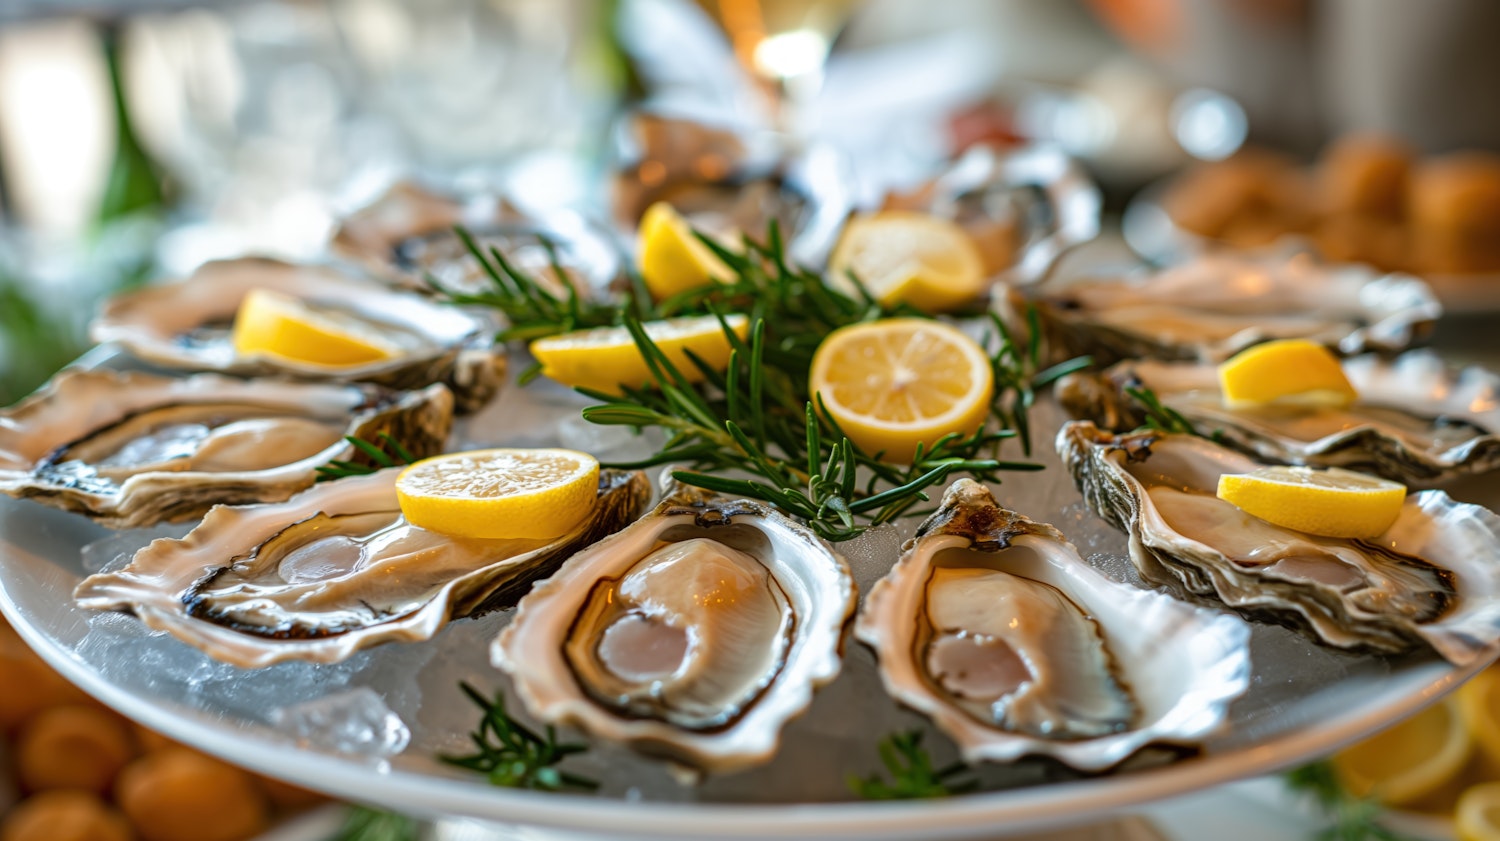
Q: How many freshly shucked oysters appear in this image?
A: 11